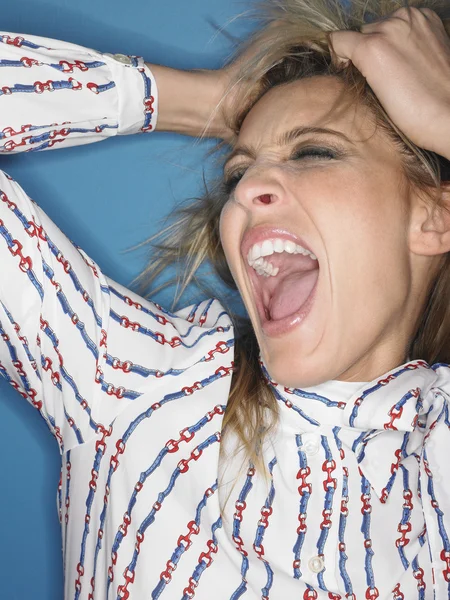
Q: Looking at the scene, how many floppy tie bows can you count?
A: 1